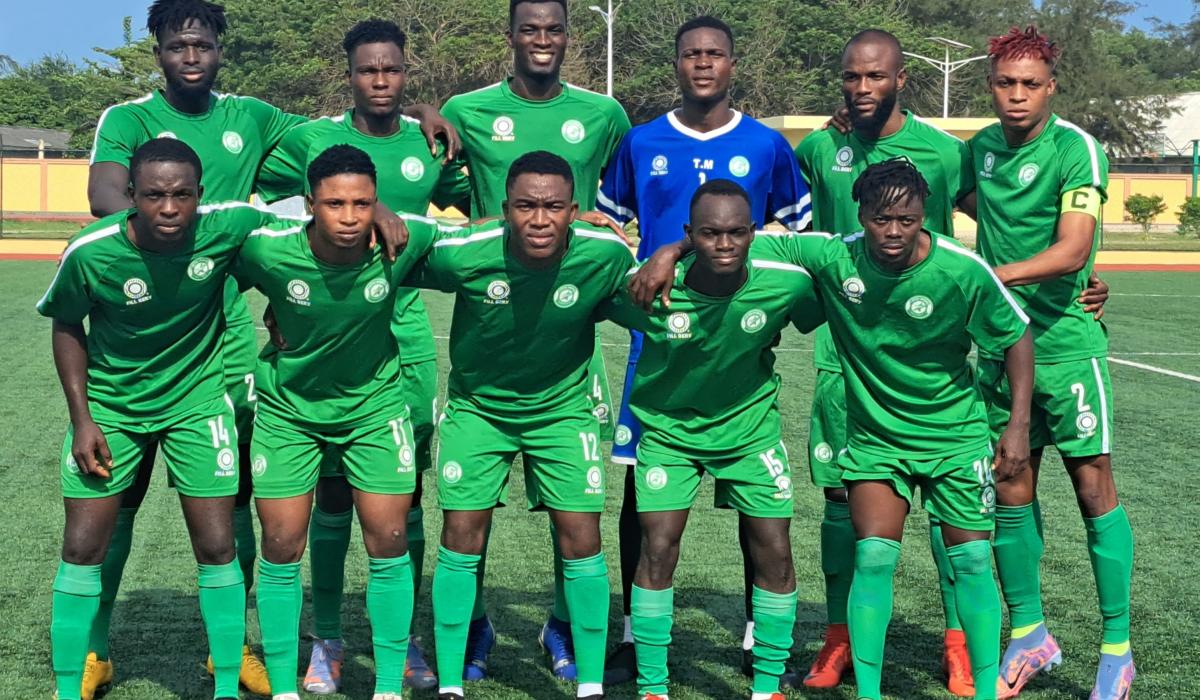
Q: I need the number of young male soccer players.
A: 11